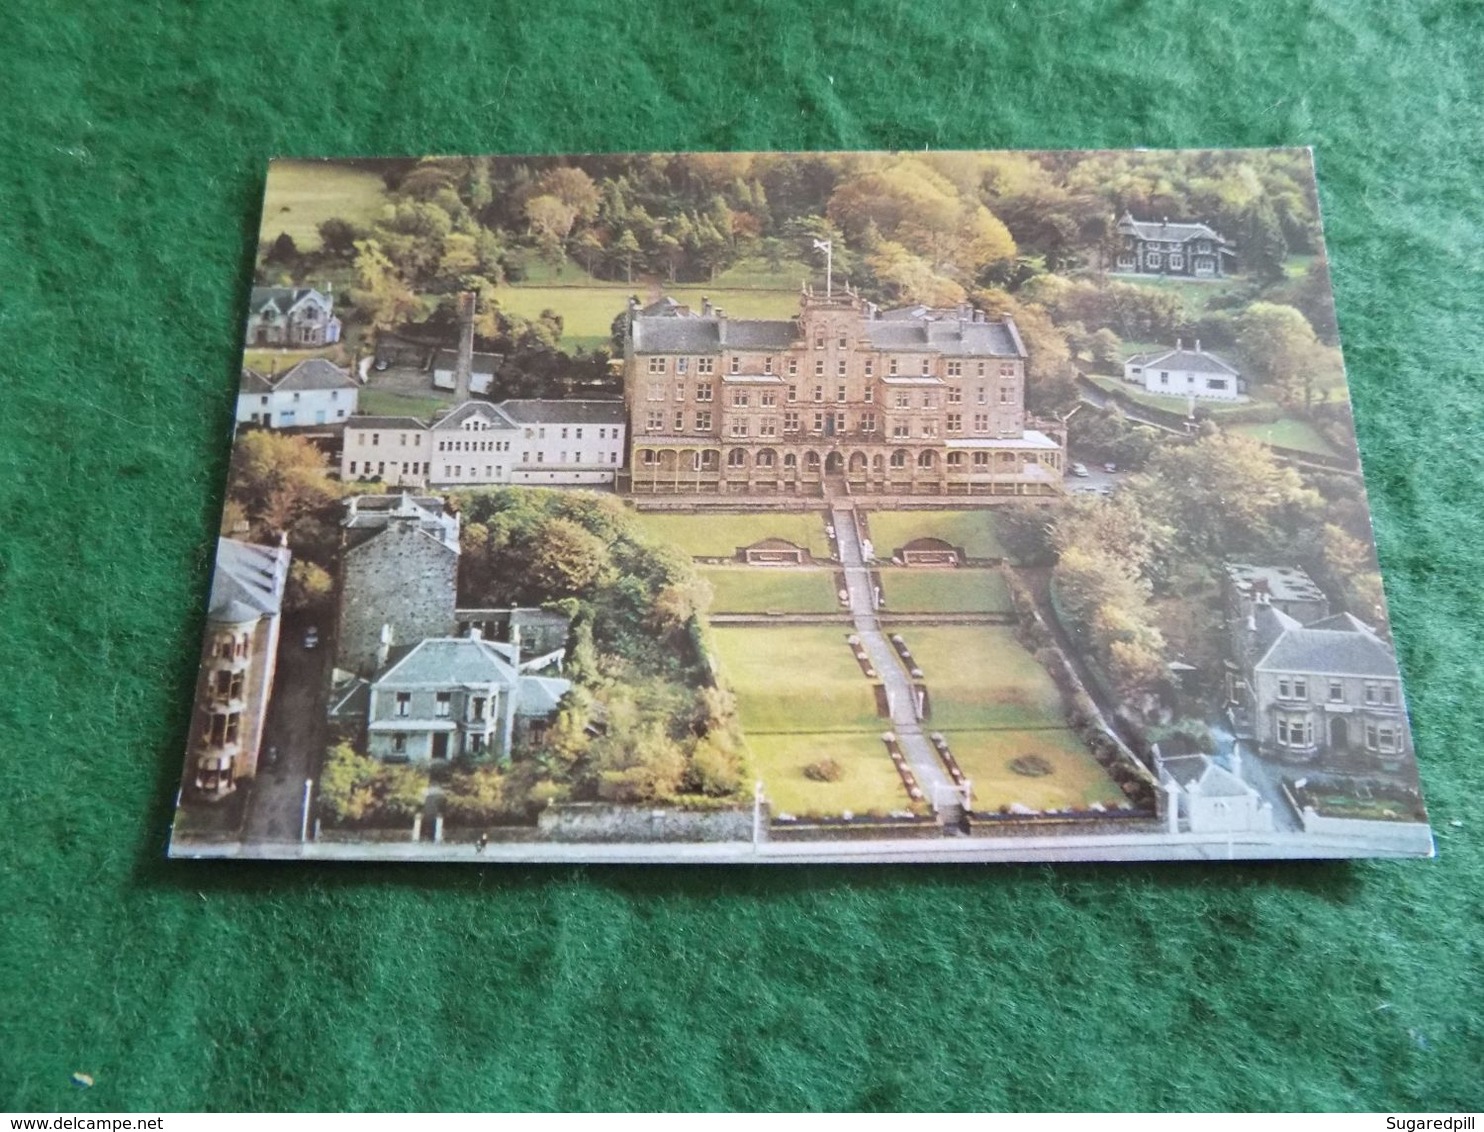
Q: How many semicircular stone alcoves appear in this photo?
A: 2